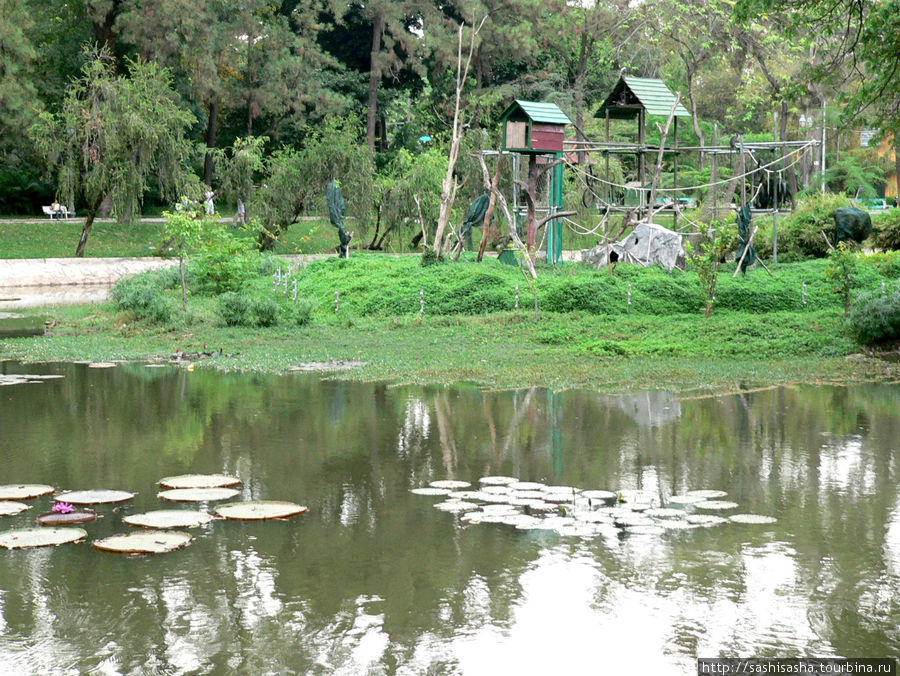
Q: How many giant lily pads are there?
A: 10